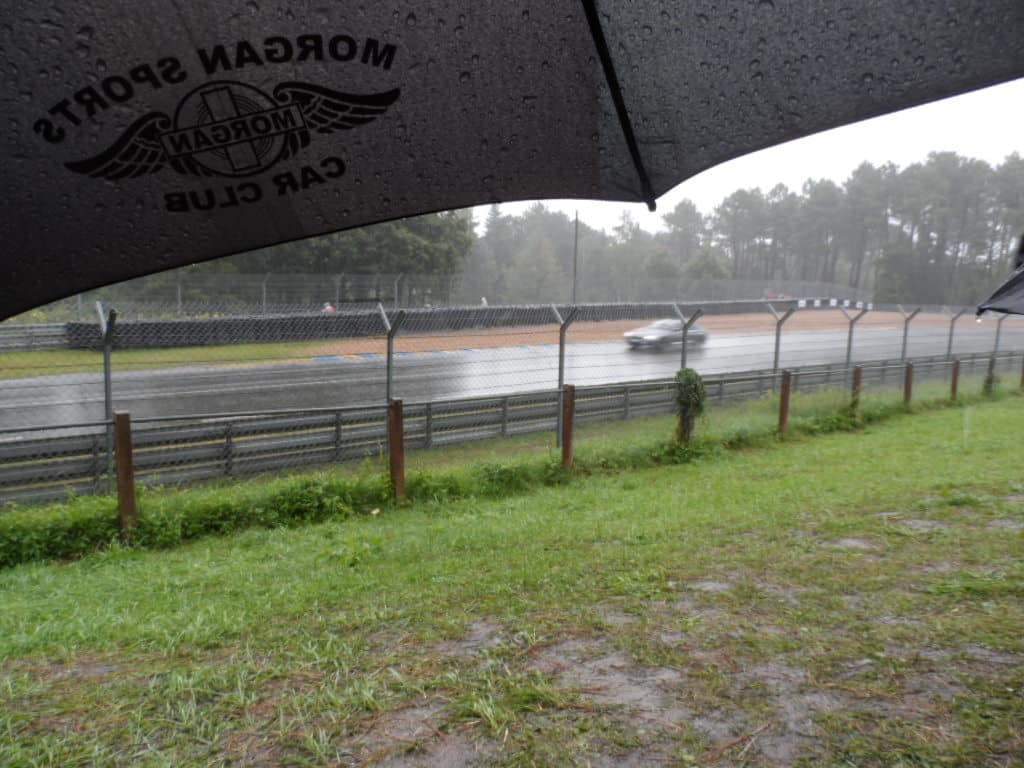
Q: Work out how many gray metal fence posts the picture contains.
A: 9